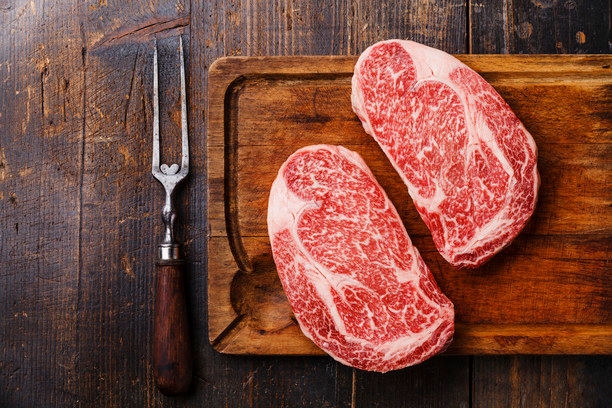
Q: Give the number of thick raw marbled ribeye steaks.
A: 2